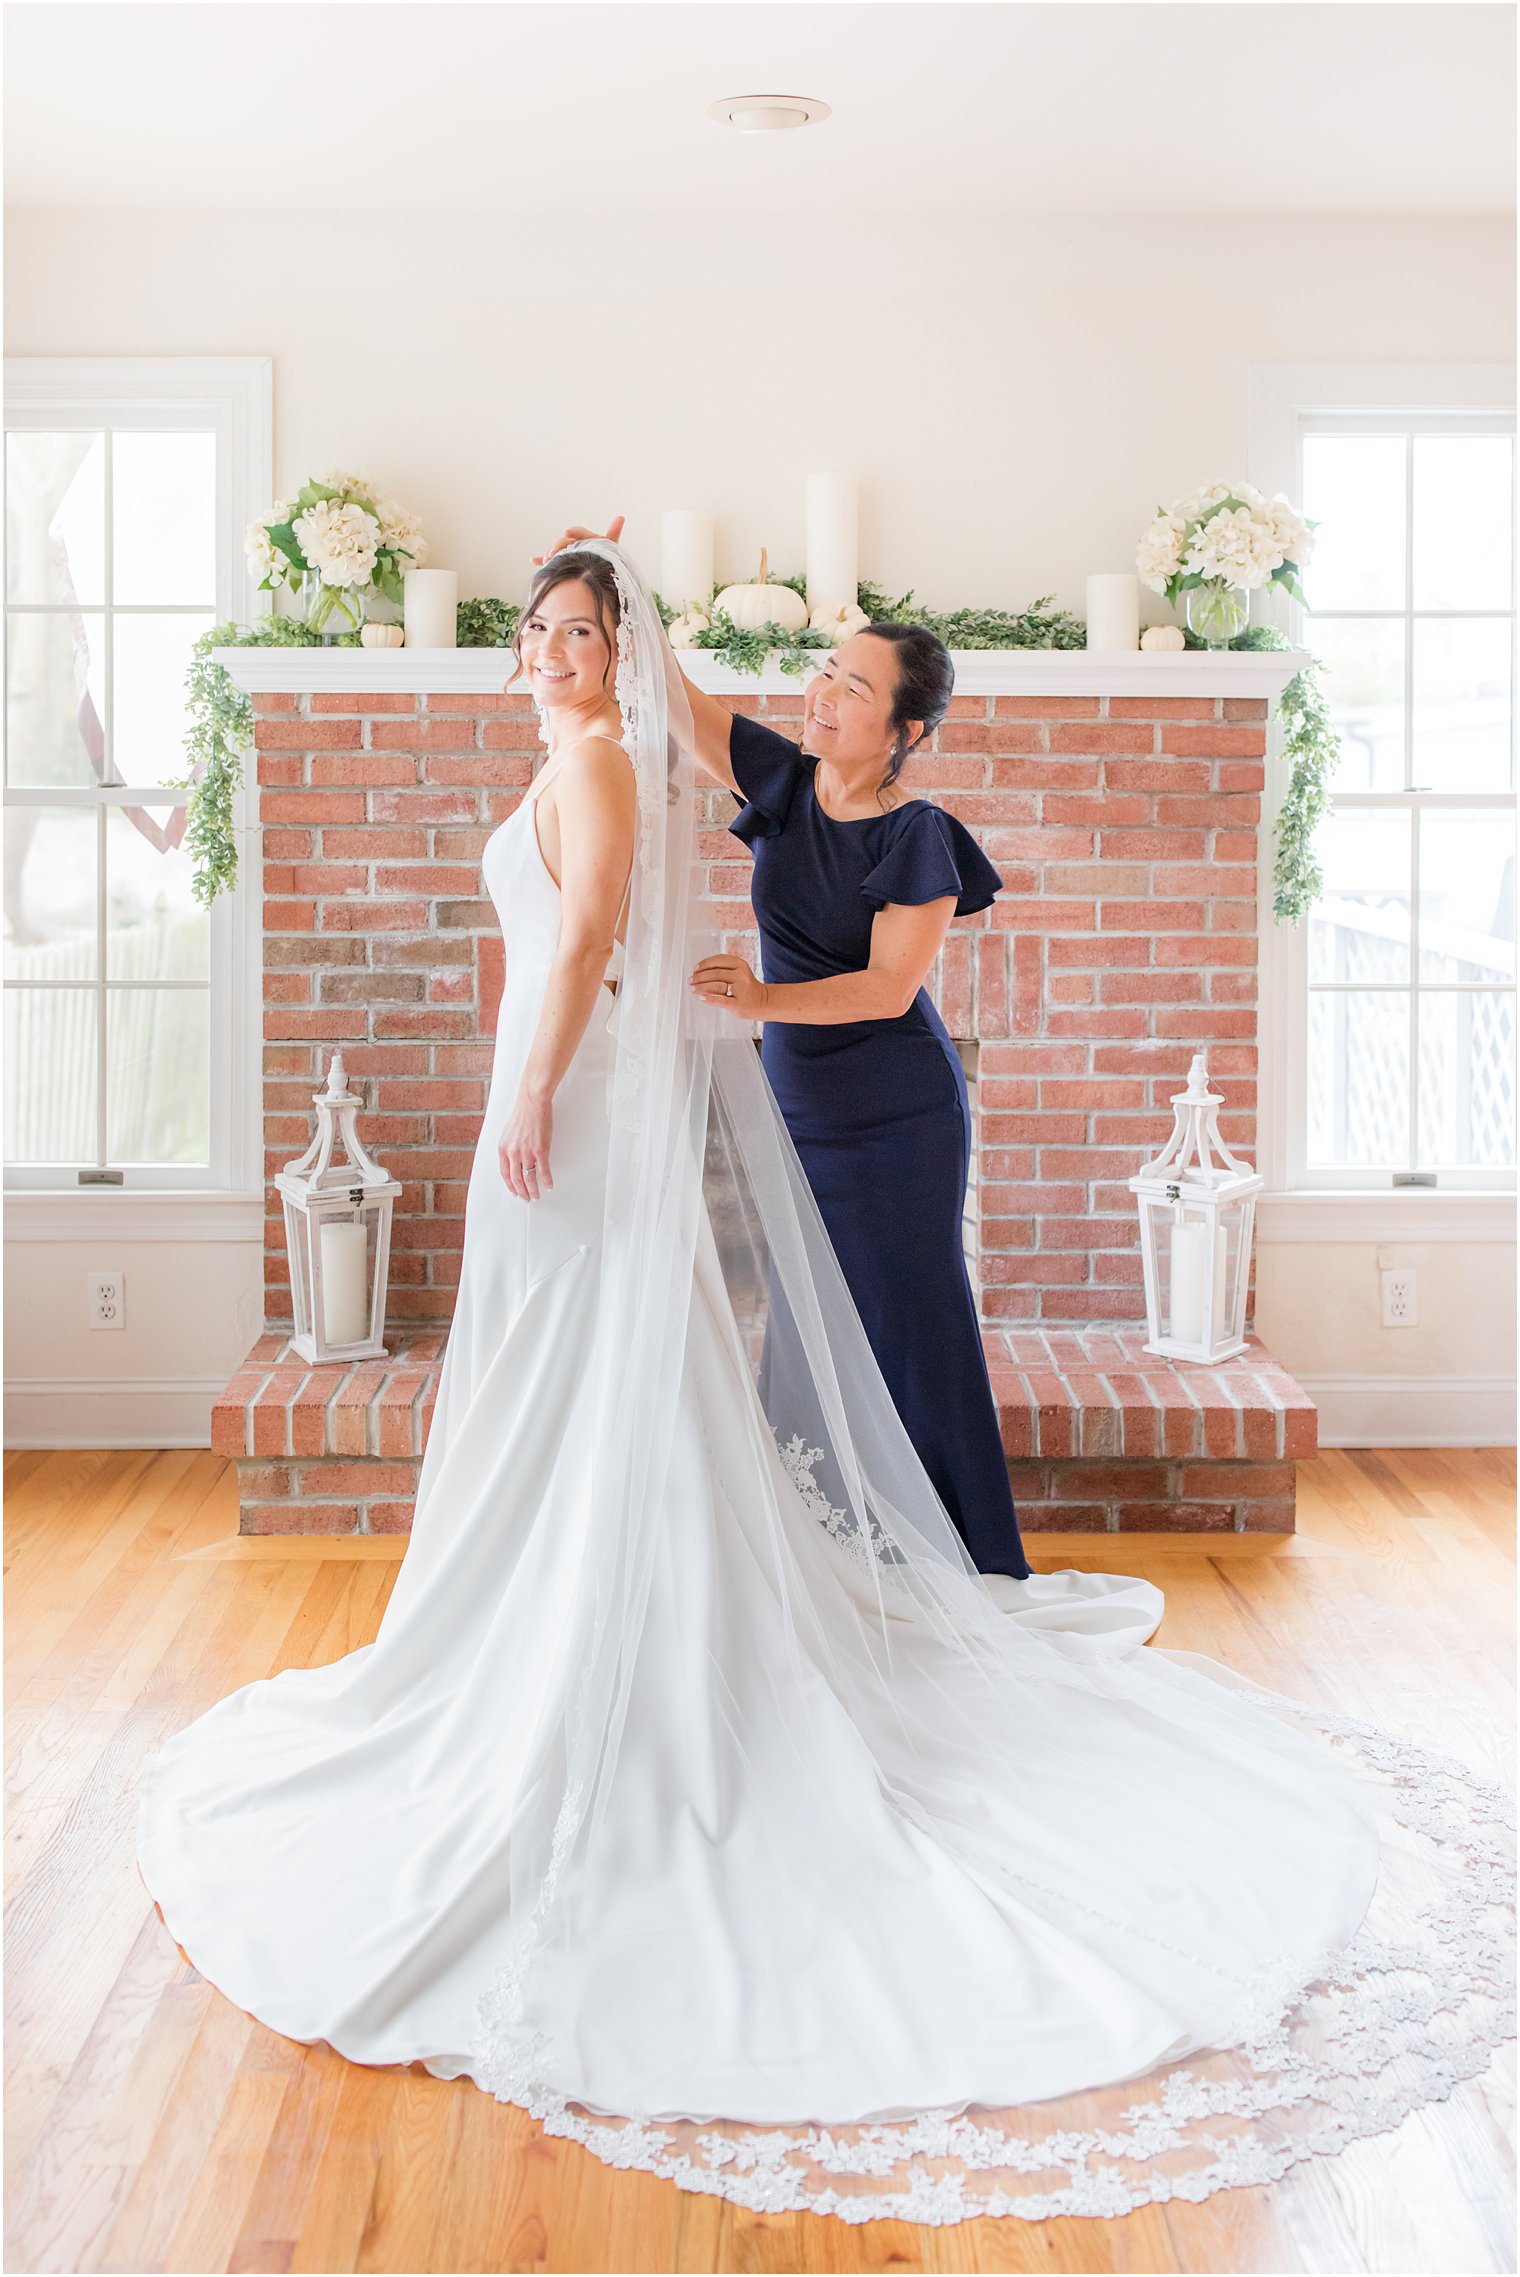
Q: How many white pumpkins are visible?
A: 5